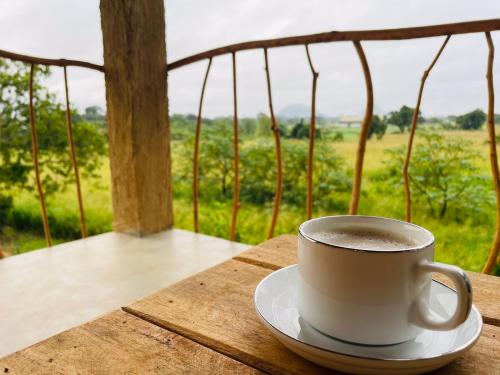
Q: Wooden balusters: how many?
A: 9